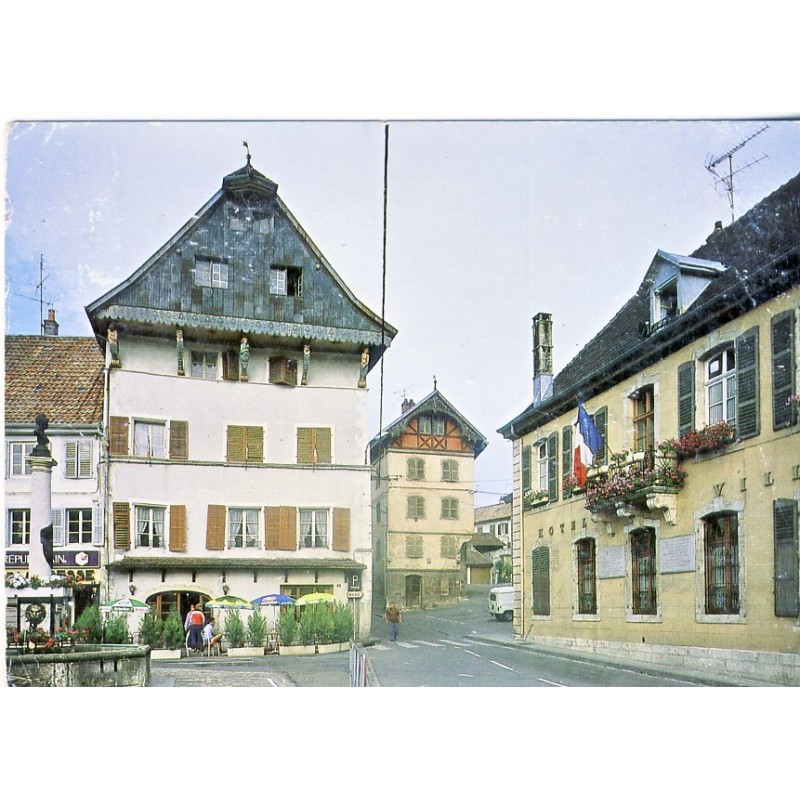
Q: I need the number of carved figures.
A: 5